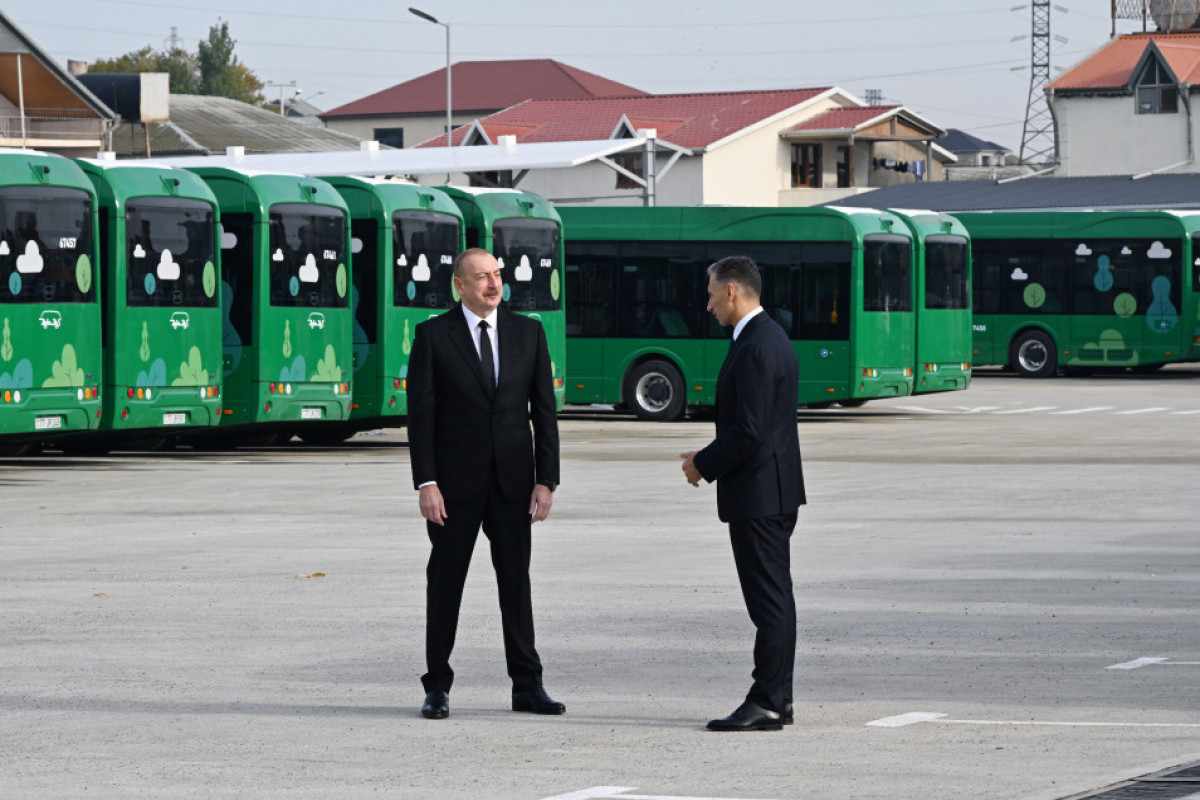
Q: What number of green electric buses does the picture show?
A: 8